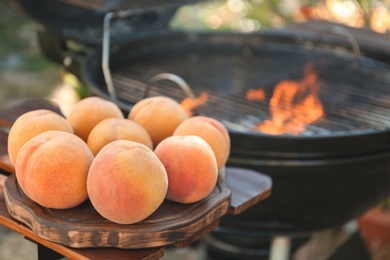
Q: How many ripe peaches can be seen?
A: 8